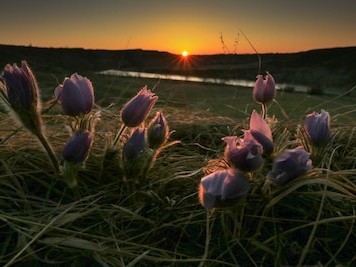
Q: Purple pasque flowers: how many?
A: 12